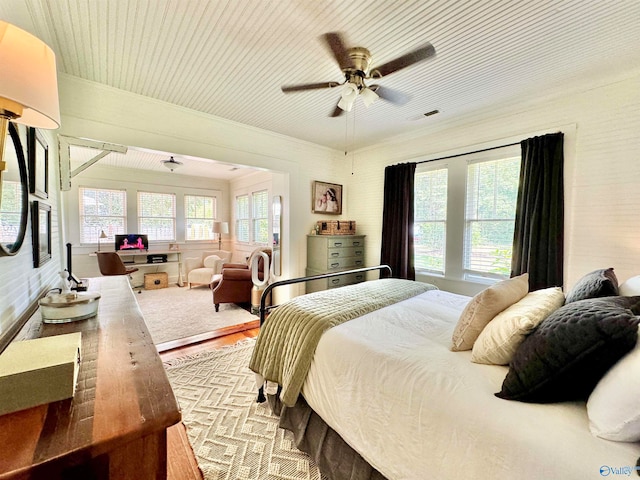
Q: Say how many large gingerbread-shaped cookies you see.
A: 0